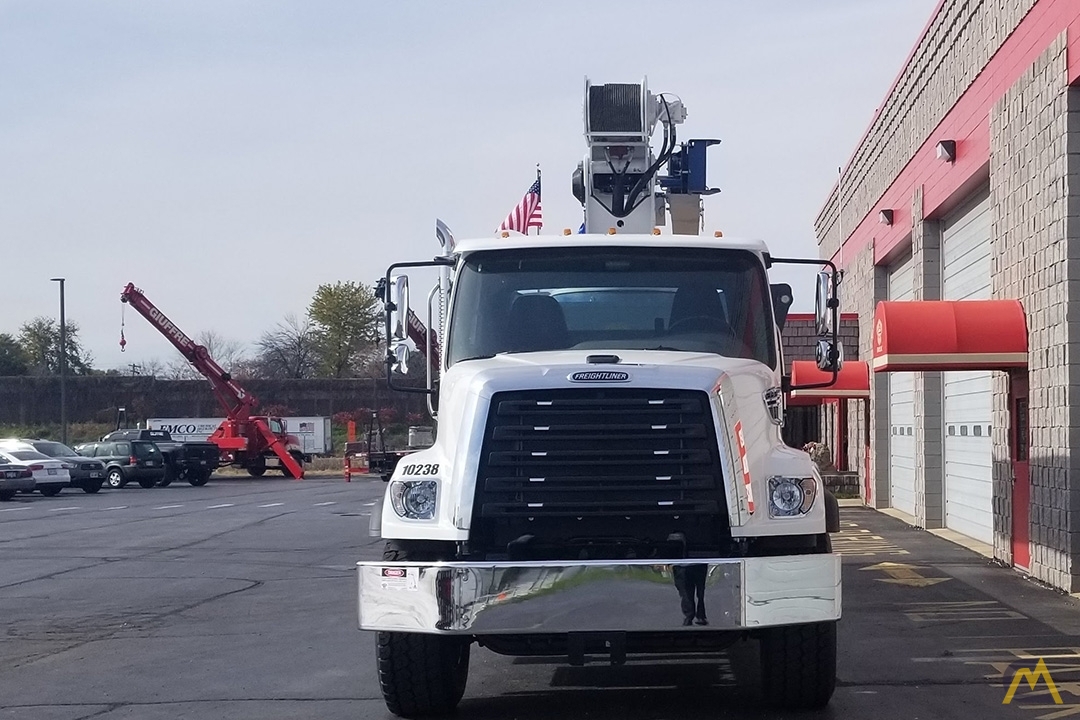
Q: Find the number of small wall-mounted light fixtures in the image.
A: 2